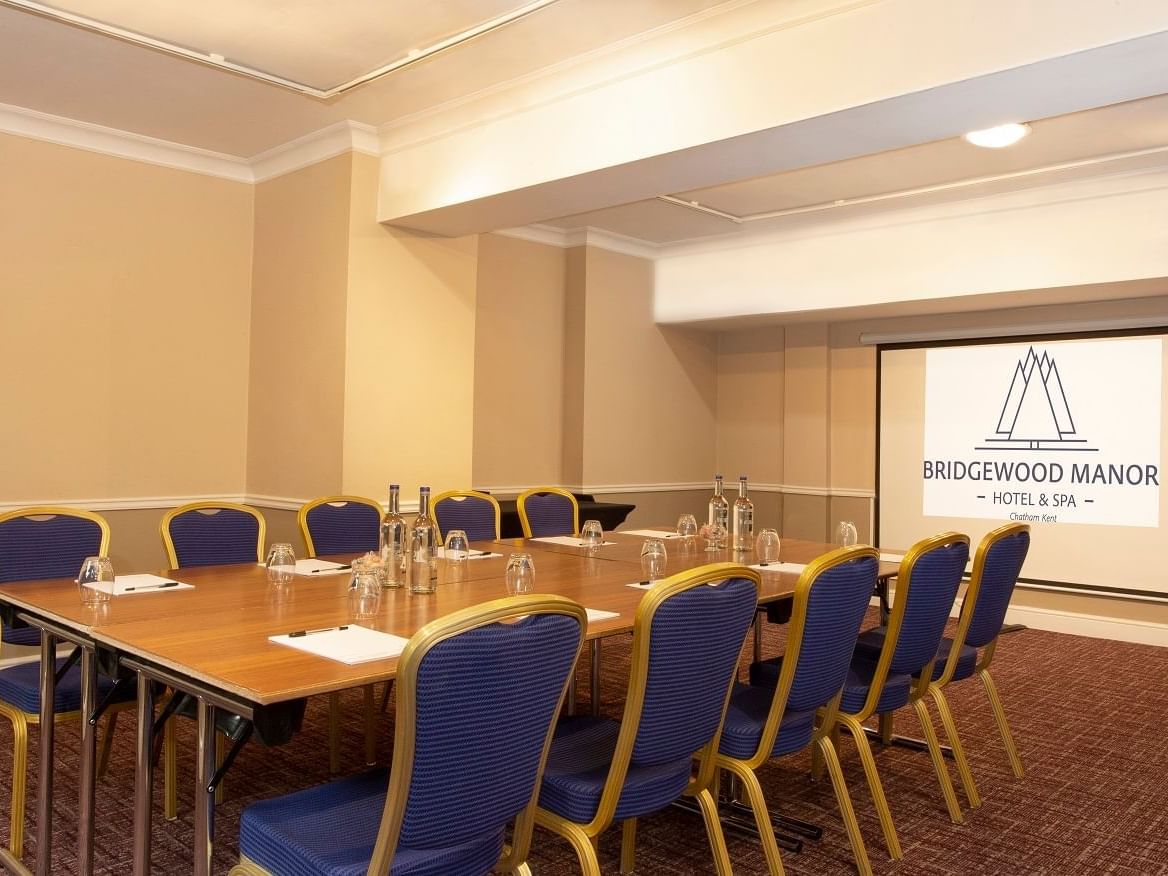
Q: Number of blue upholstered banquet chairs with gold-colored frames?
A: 10